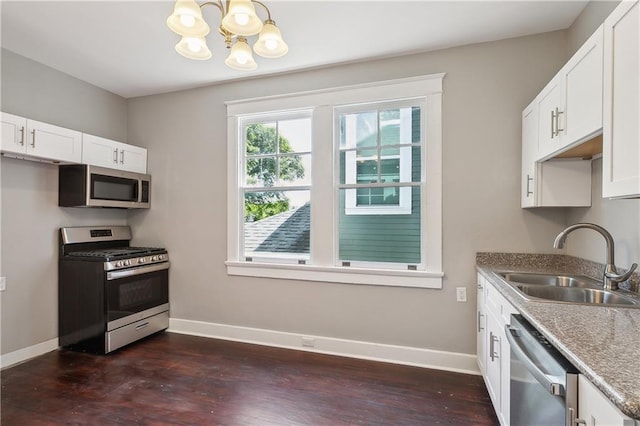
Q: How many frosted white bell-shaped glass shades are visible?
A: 5